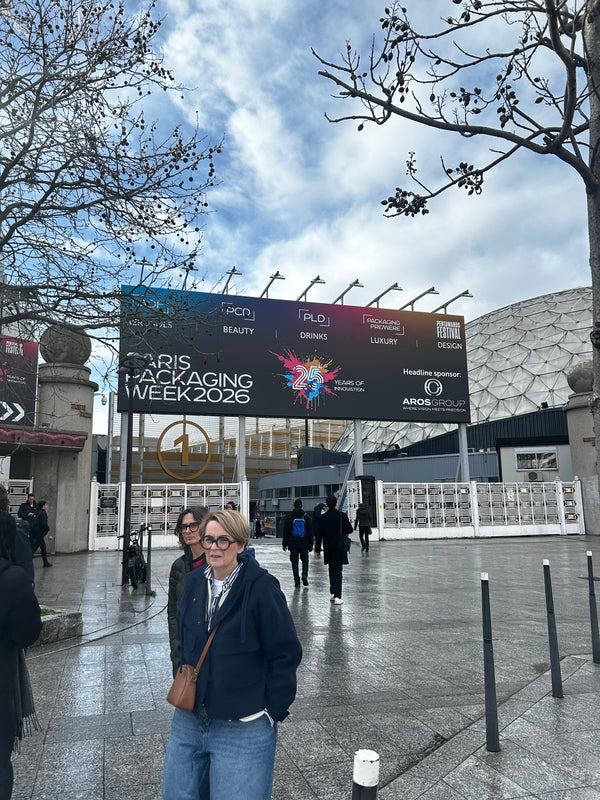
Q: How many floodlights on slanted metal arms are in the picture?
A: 9